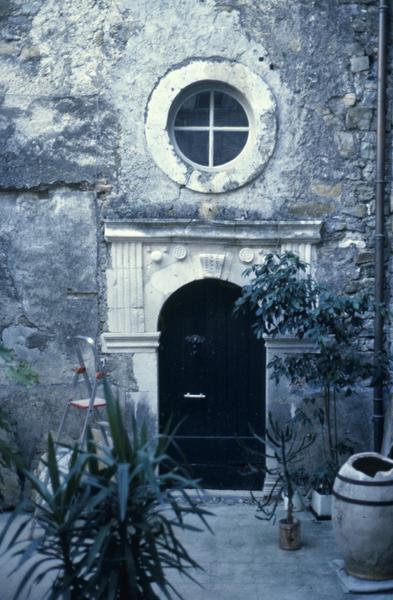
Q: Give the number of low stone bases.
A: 1